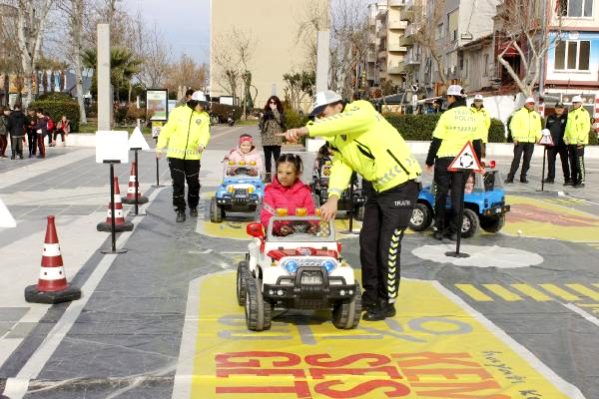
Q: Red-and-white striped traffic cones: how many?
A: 3